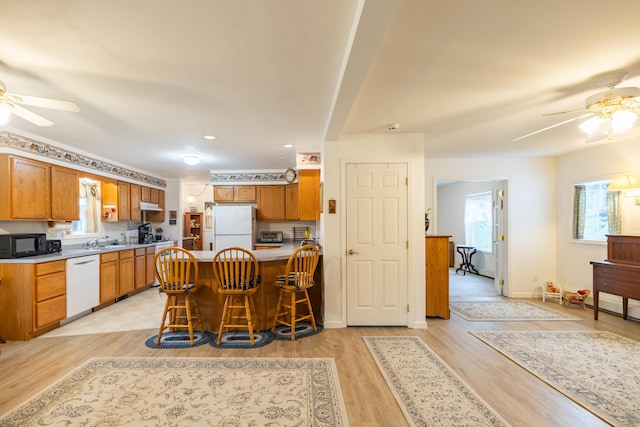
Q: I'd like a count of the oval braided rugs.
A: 3